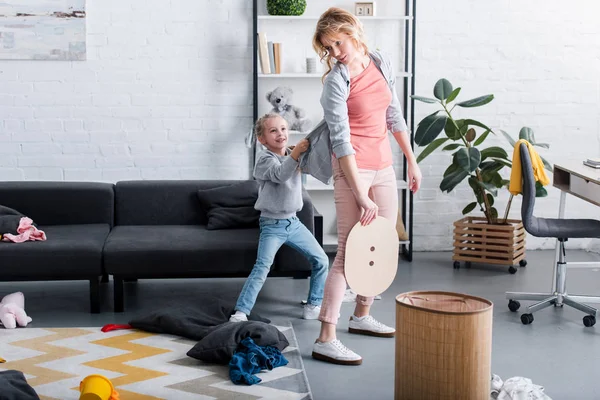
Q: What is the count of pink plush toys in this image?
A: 1